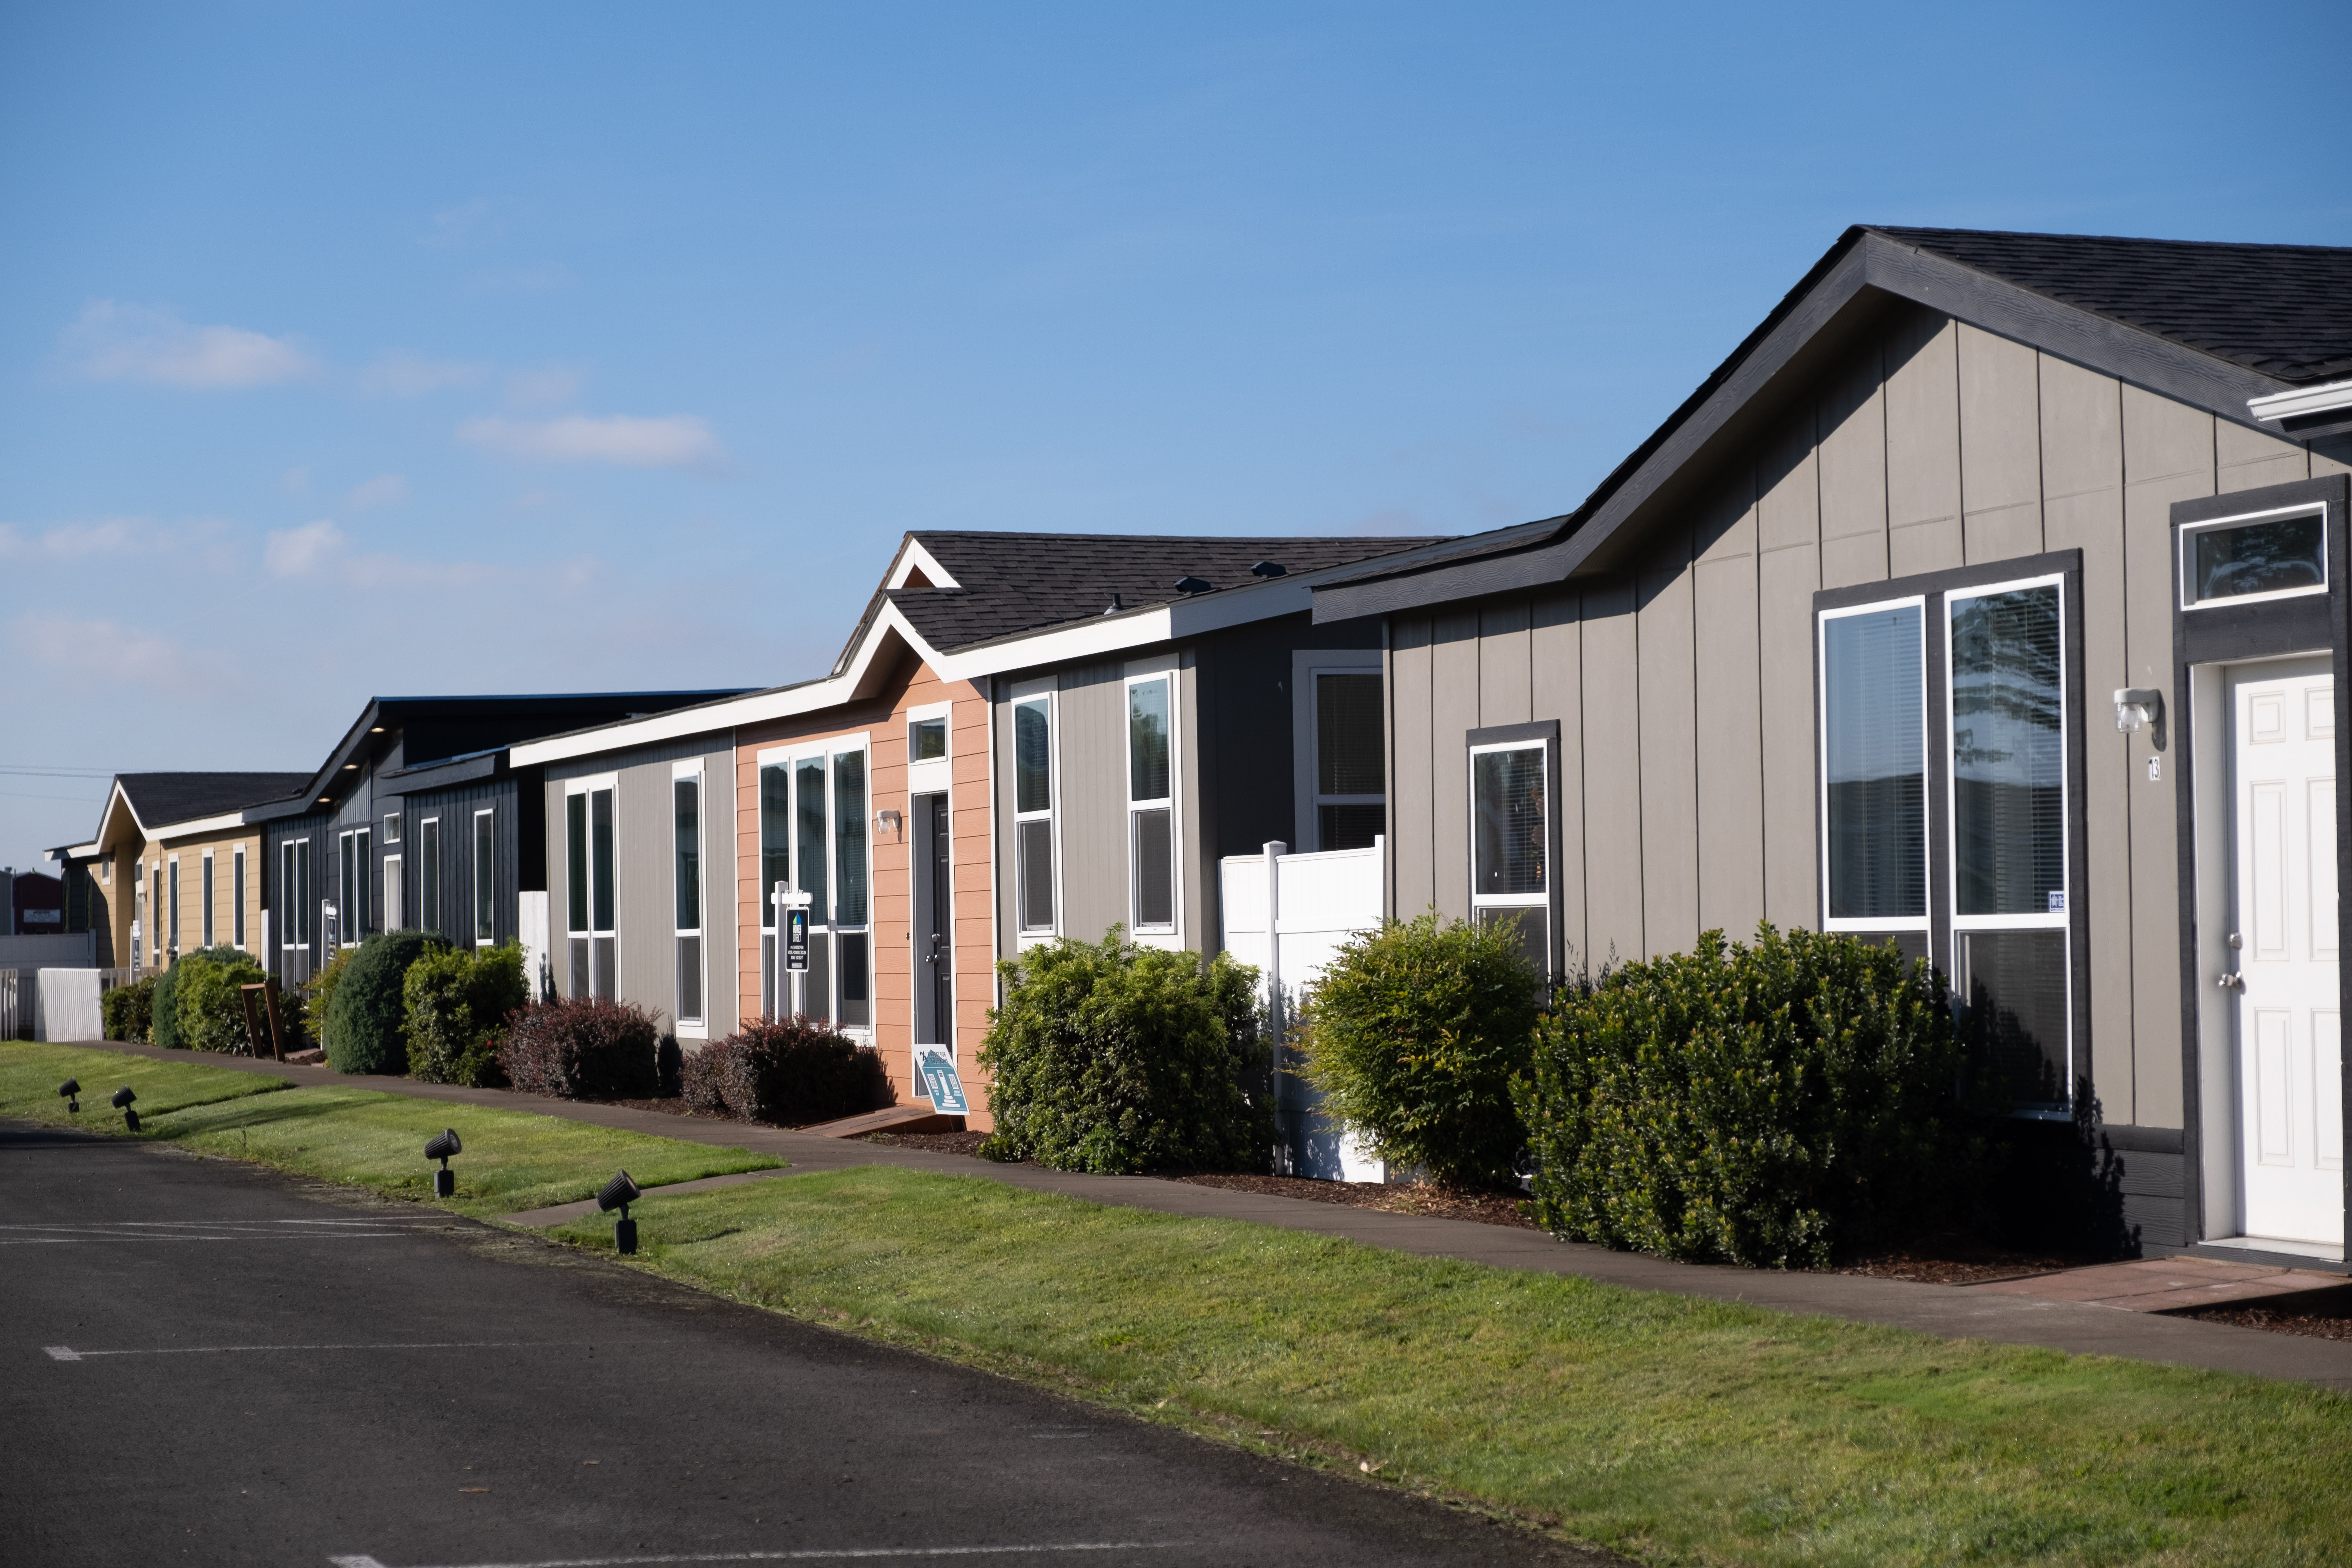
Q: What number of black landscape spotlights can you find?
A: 4